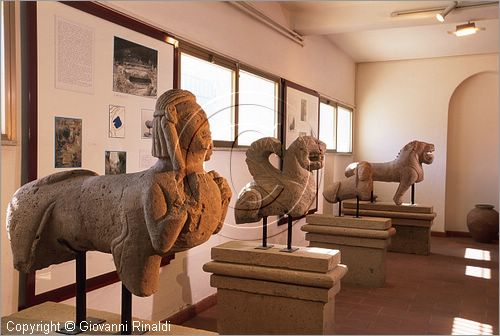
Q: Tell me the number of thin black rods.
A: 8